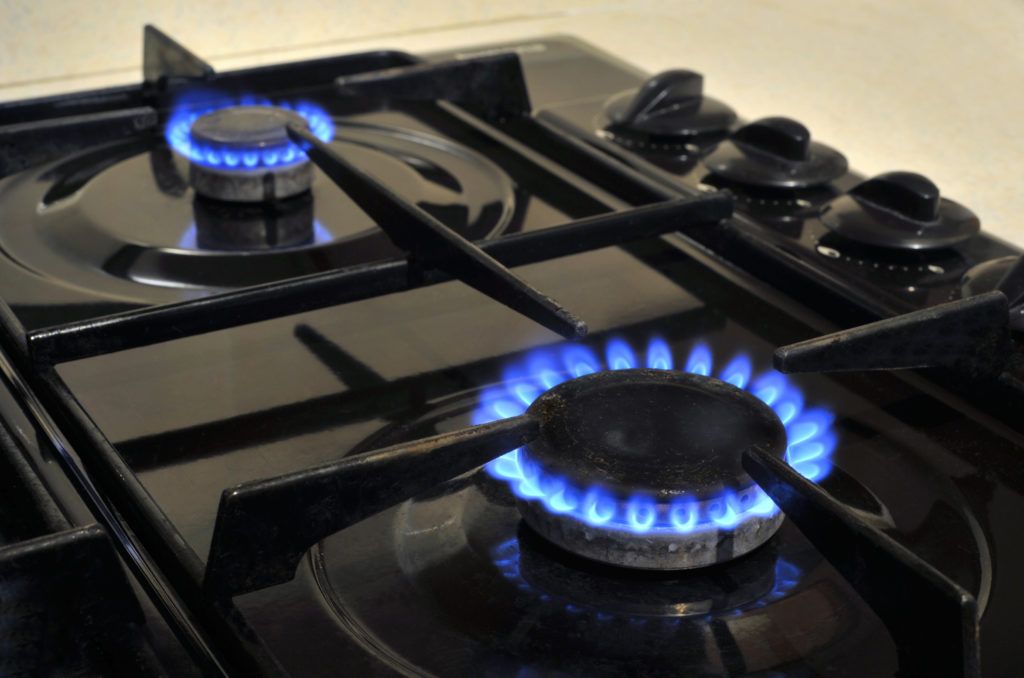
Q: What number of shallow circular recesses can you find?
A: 2